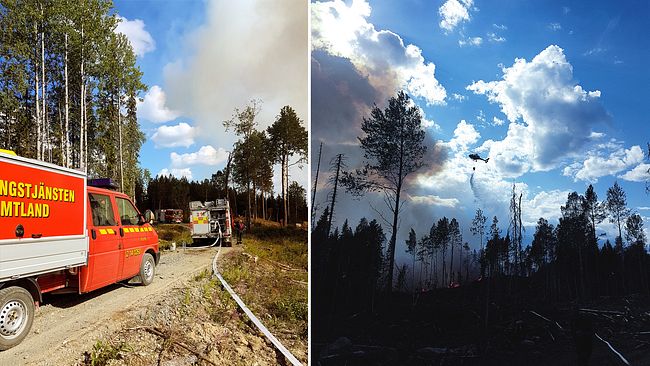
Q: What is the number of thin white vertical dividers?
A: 1